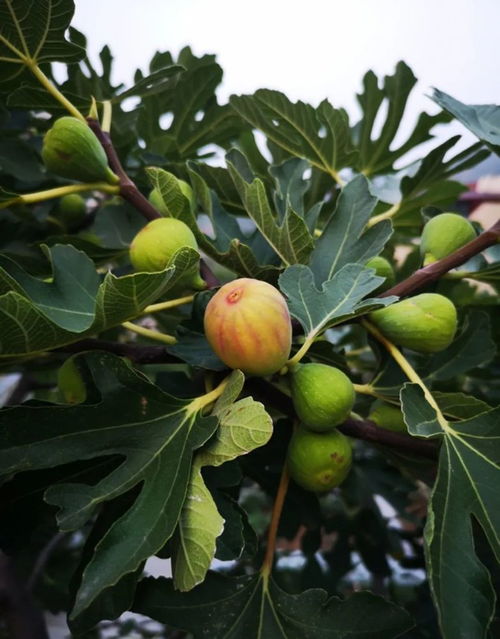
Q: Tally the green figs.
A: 11